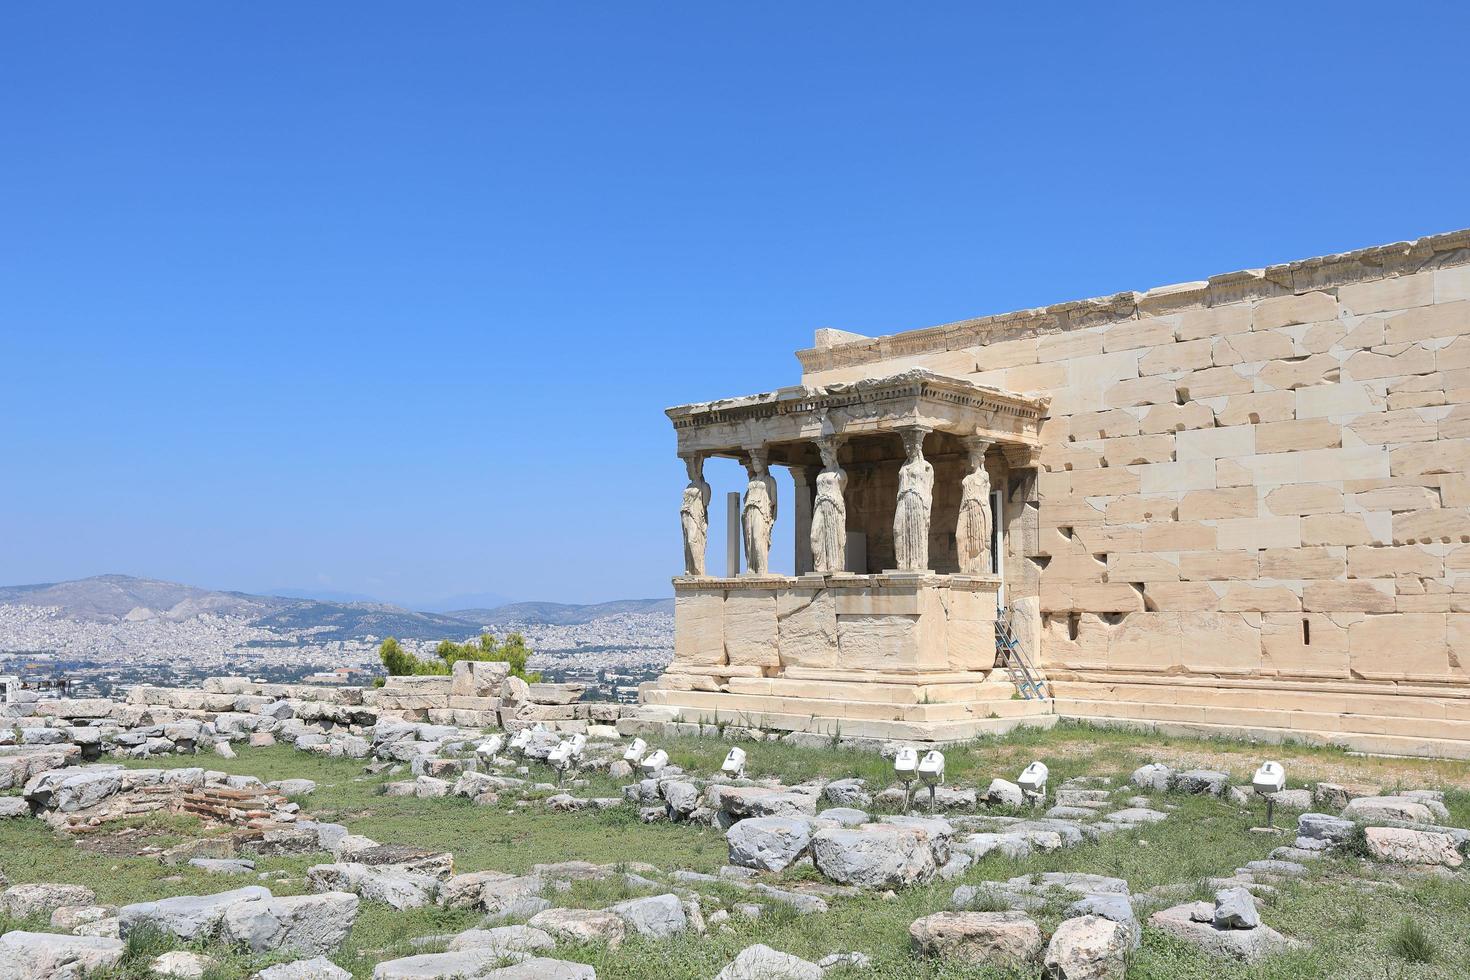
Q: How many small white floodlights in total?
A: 11